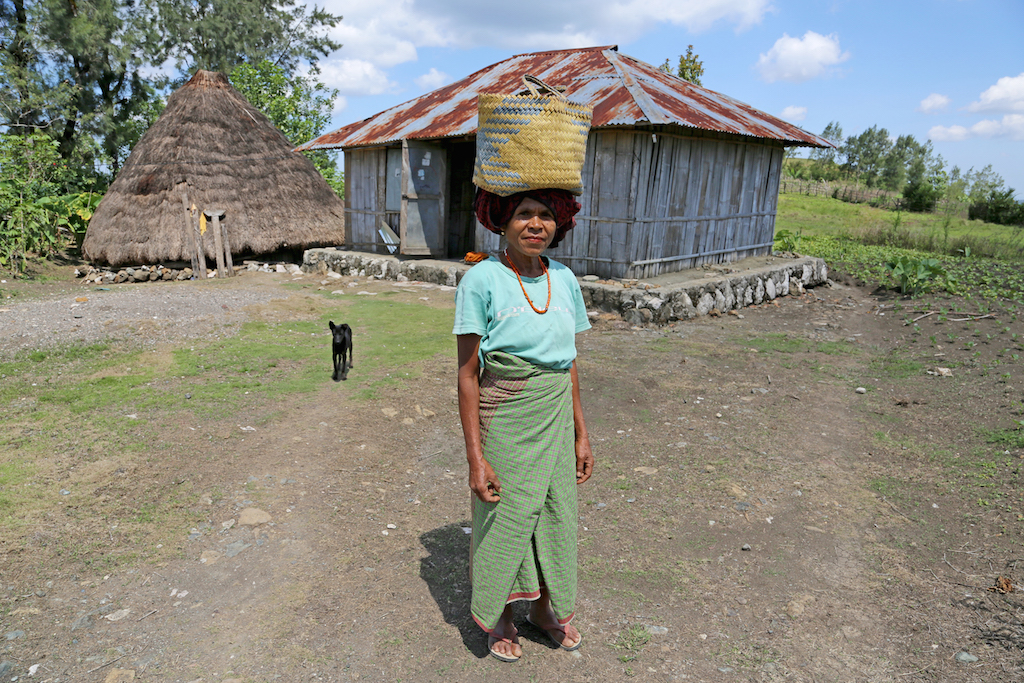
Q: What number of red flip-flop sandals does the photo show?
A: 2